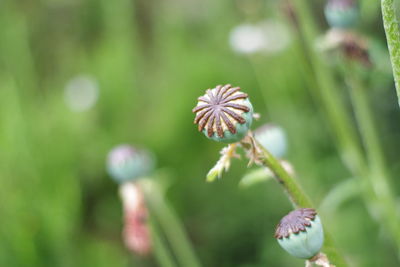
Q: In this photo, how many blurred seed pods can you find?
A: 3